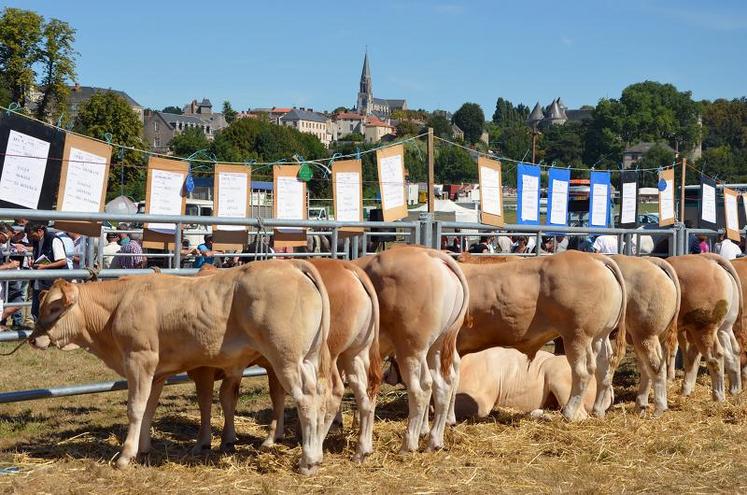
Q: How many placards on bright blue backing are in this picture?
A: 3